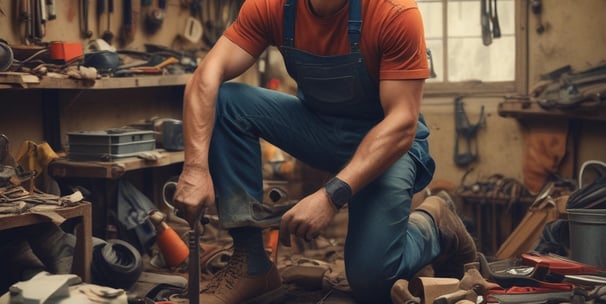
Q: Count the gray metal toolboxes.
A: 1